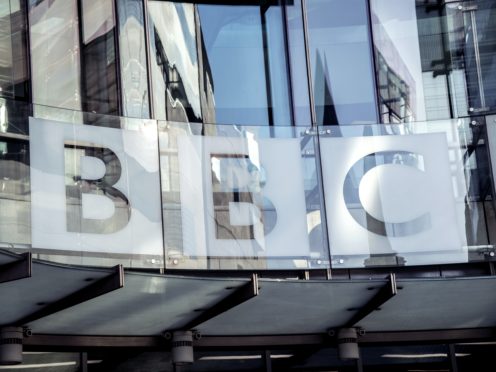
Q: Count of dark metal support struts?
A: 4